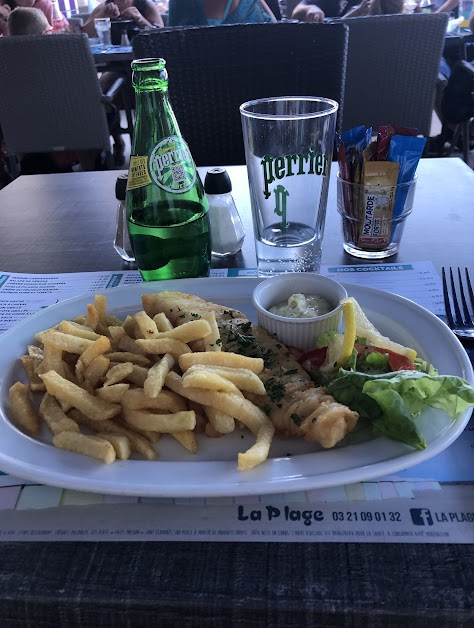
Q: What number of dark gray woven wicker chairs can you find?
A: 3